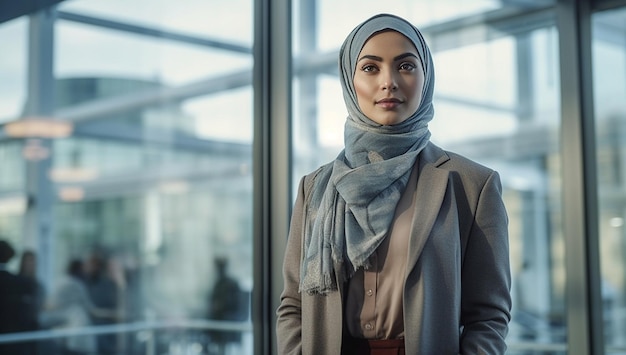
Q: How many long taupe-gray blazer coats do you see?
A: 1